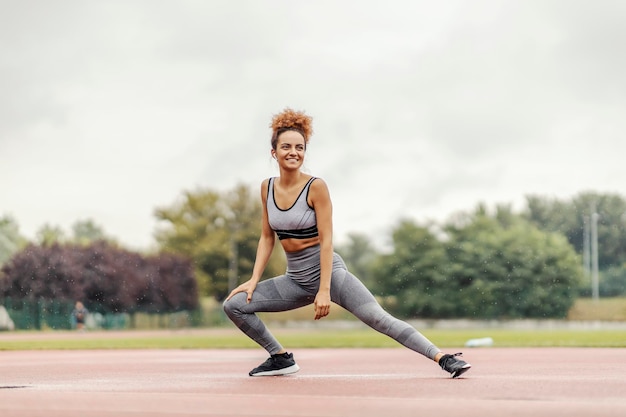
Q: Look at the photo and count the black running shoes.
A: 2